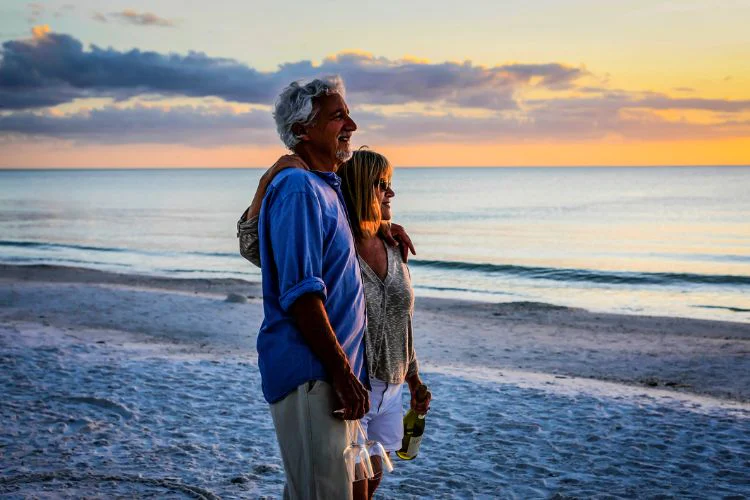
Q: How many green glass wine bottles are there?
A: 1